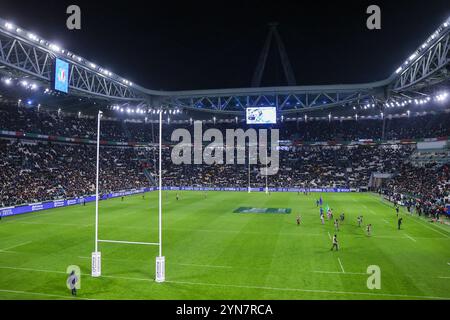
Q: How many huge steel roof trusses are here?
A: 3